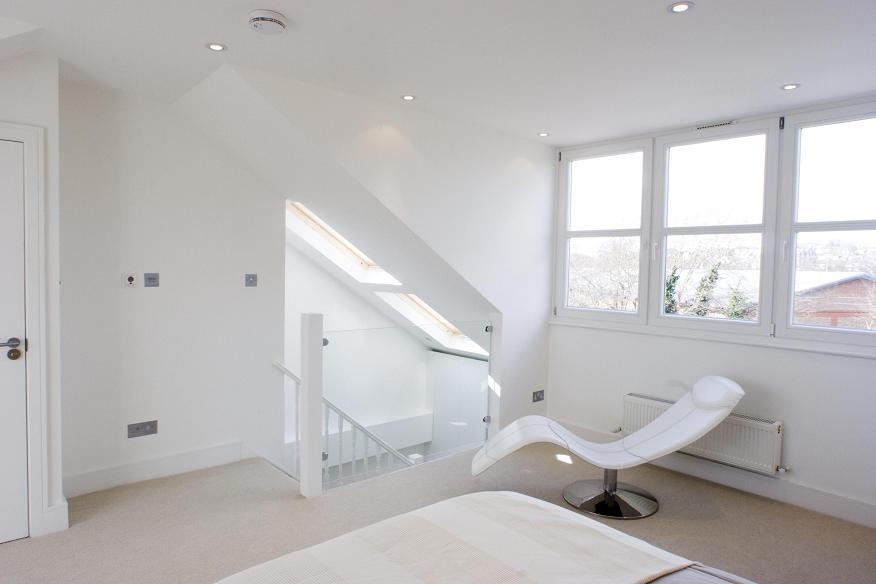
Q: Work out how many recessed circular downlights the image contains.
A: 5